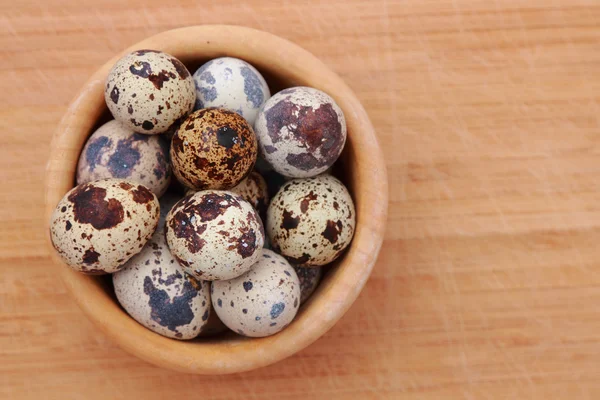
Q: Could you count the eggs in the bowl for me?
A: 12